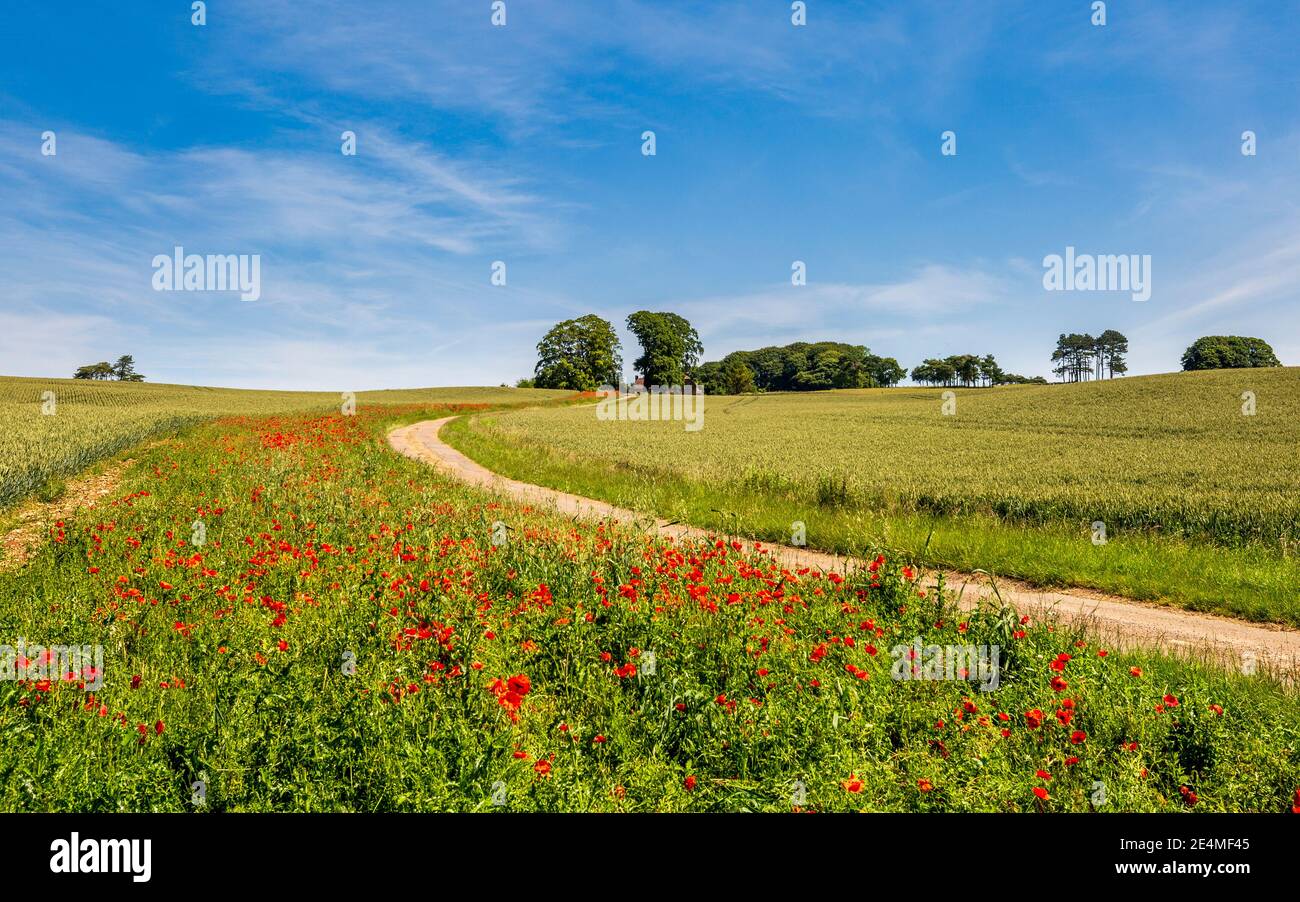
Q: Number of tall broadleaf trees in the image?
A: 2